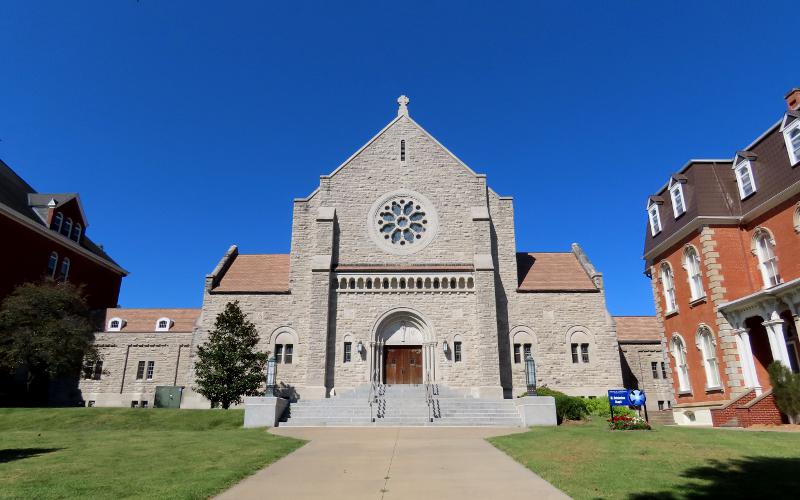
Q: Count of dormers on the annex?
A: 2